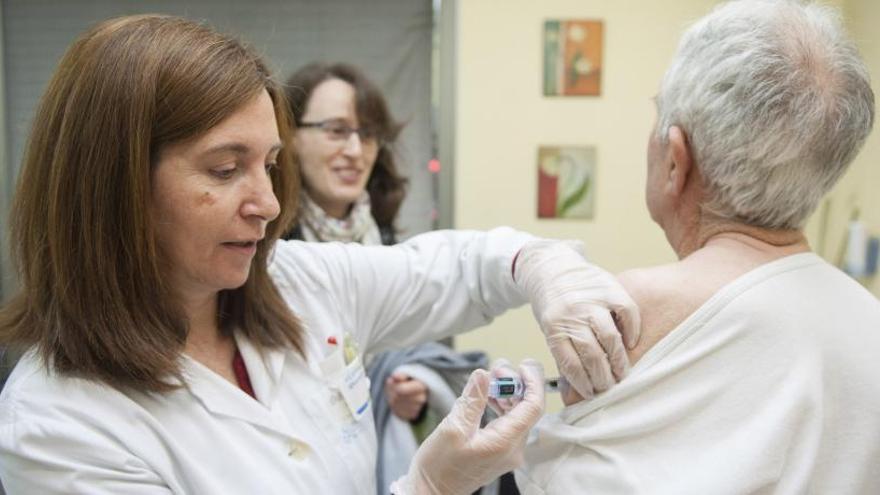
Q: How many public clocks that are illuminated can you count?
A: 0